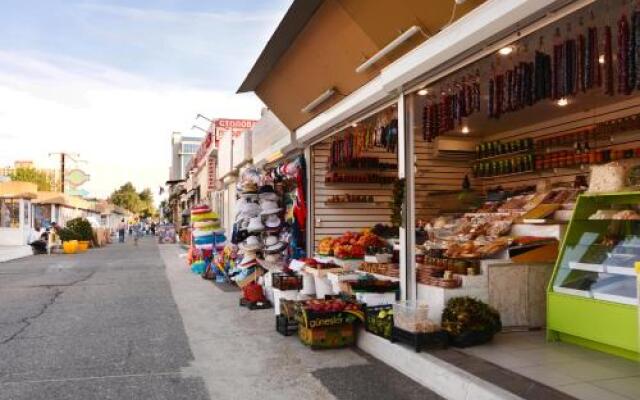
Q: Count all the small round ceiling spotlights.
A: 5